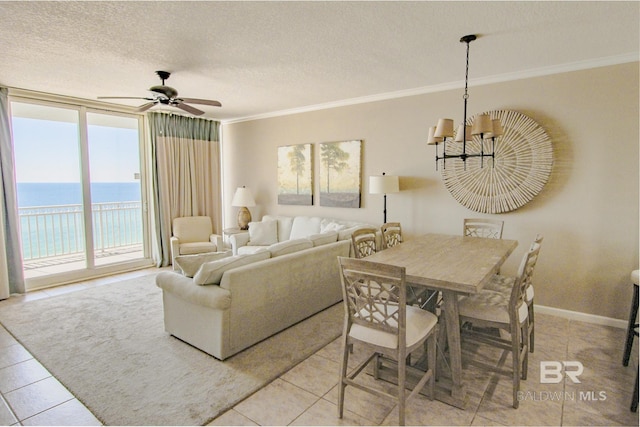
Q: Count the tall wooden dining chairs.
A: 6